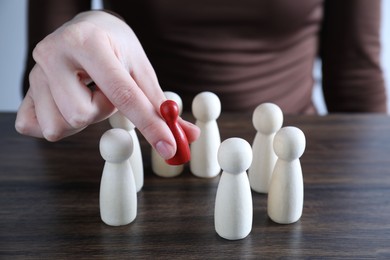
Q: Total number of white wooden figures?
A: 7